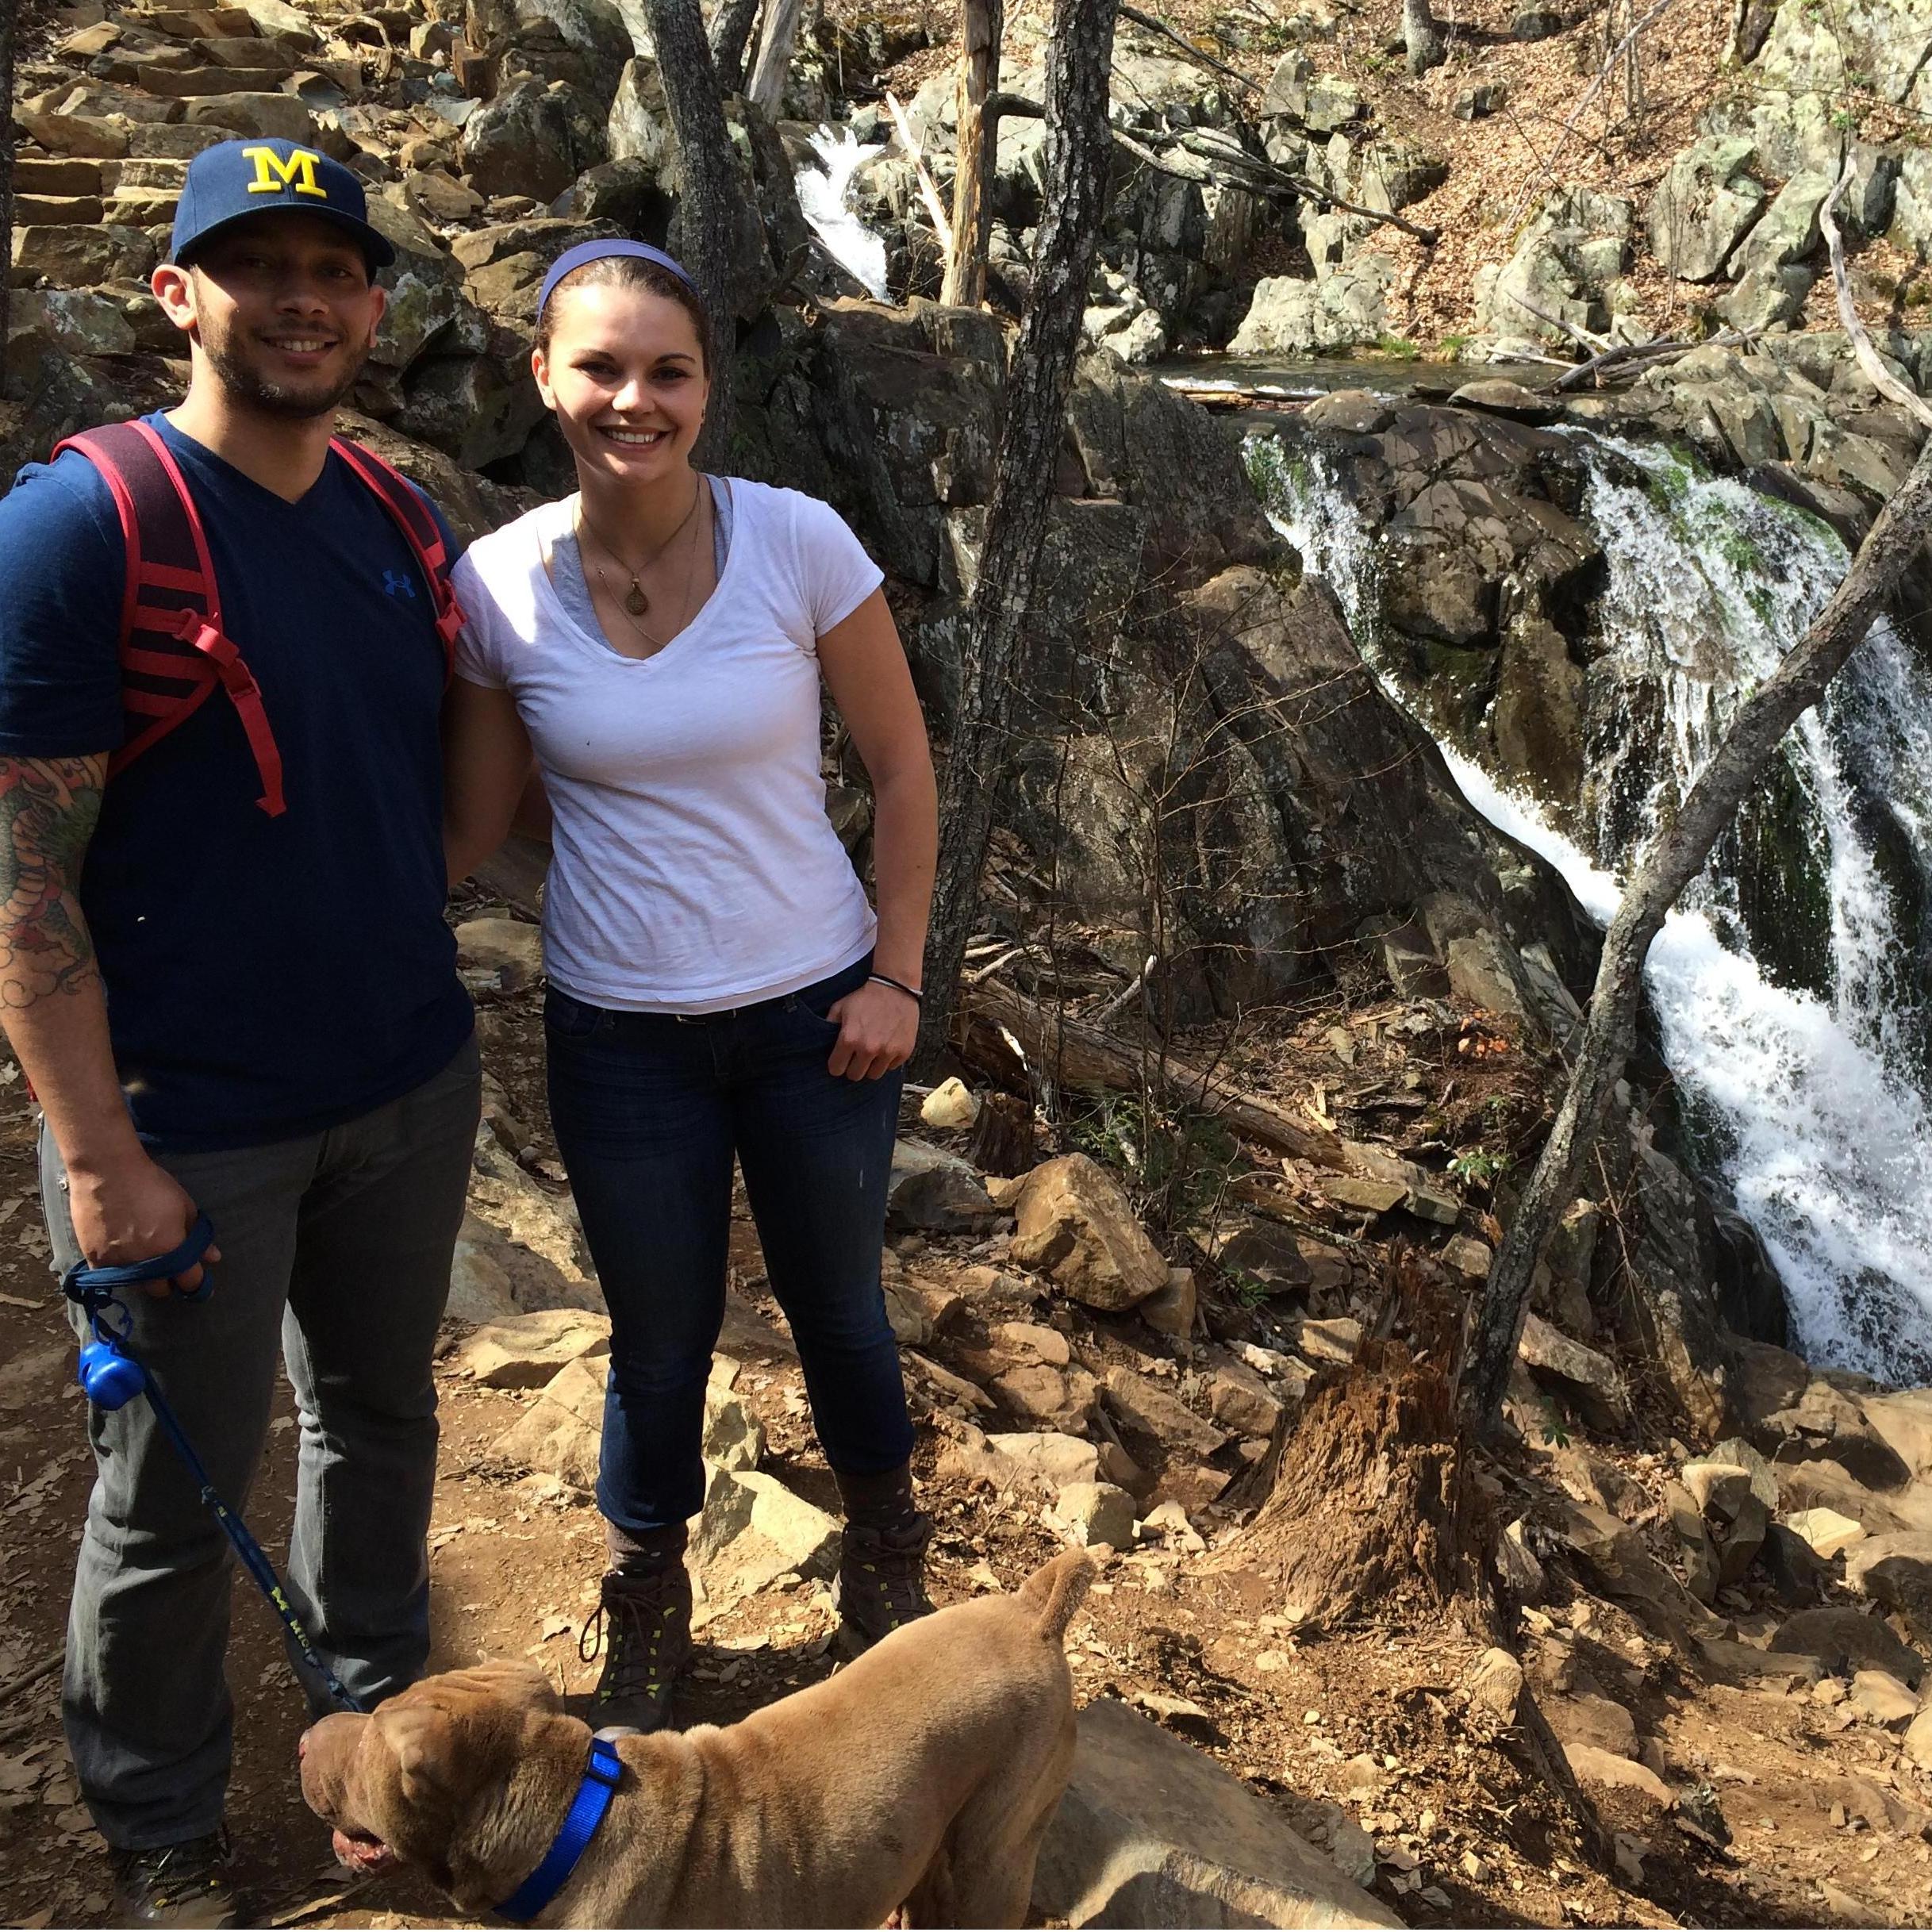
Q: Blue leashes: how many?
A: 1